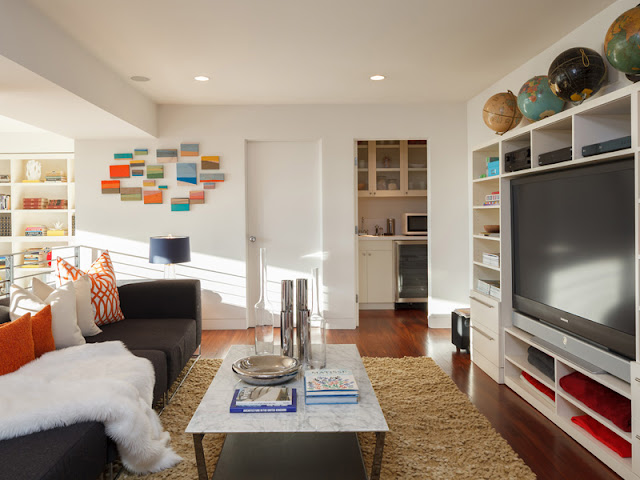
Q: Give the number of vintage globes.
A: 4